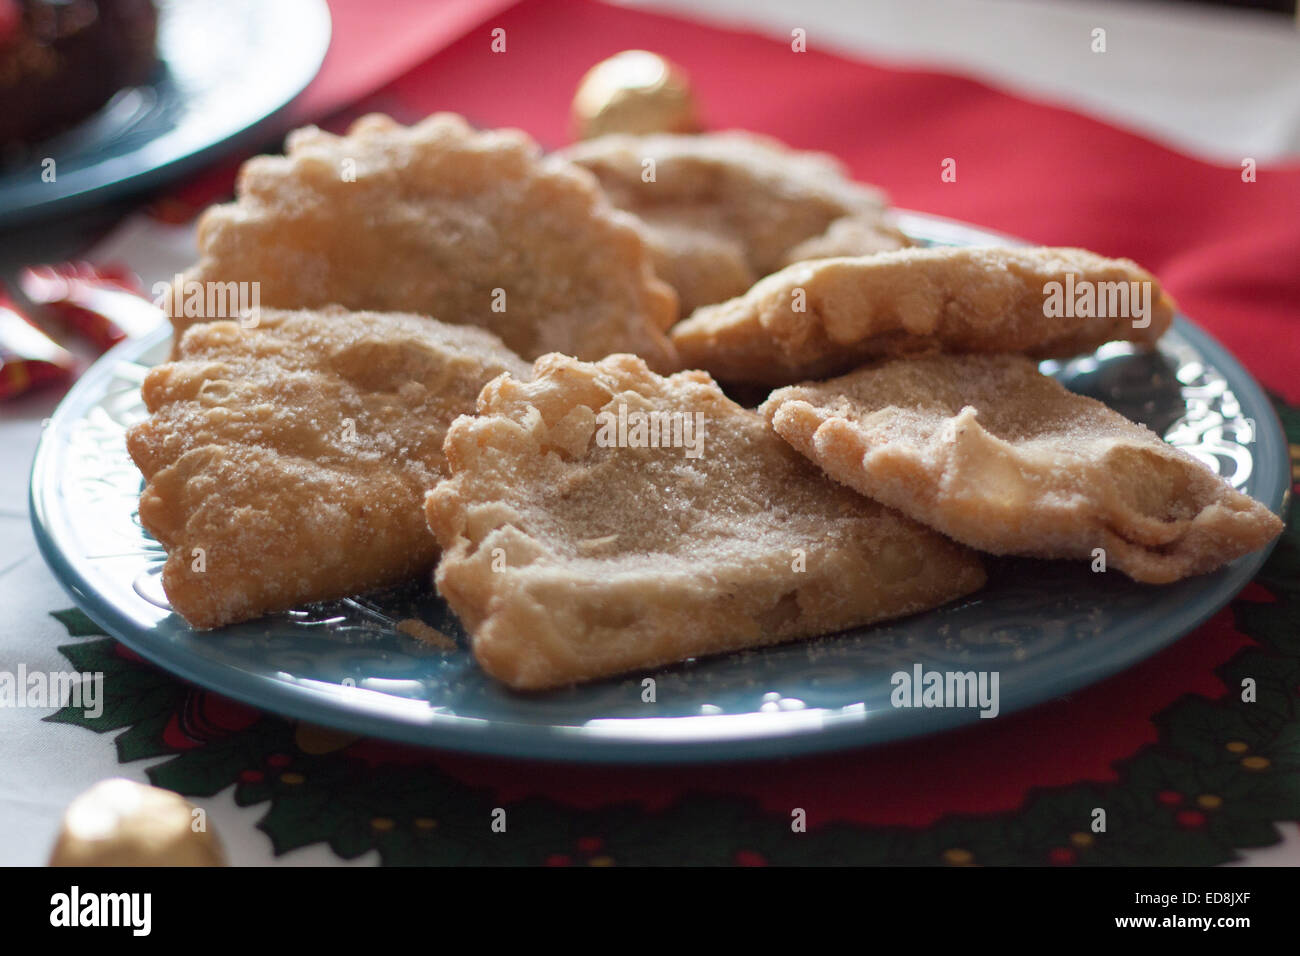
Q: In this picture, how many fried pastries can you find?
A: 6